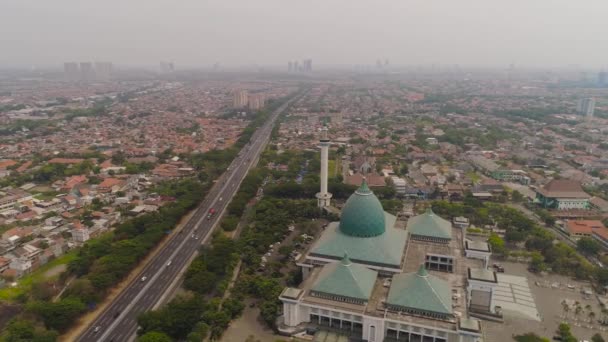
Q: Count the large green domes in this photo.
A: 1